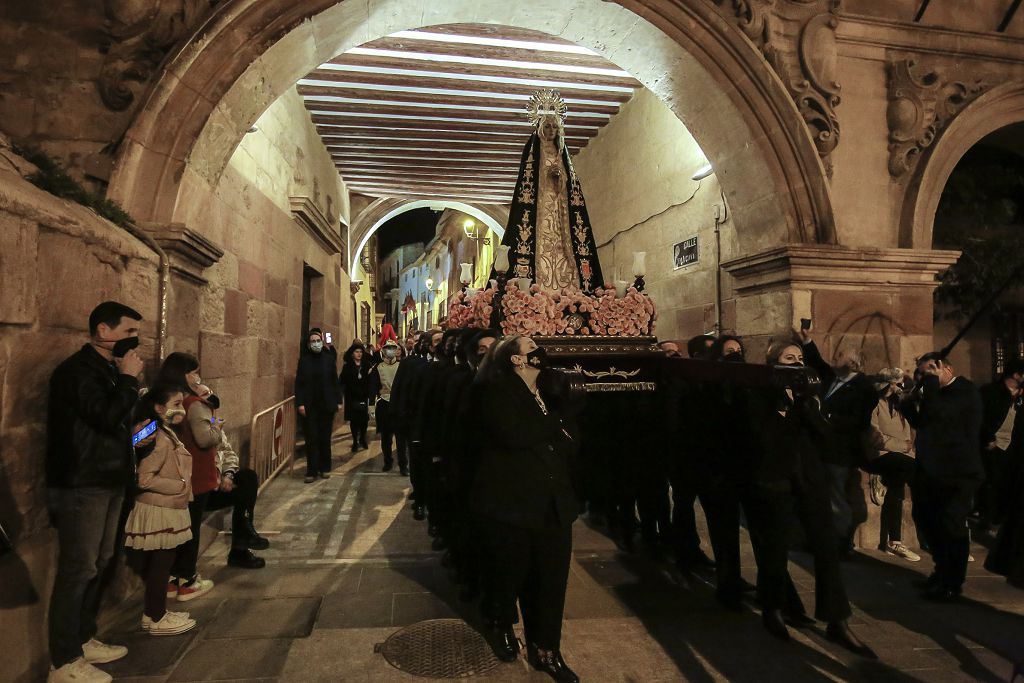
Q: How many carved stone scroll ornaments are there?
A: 3